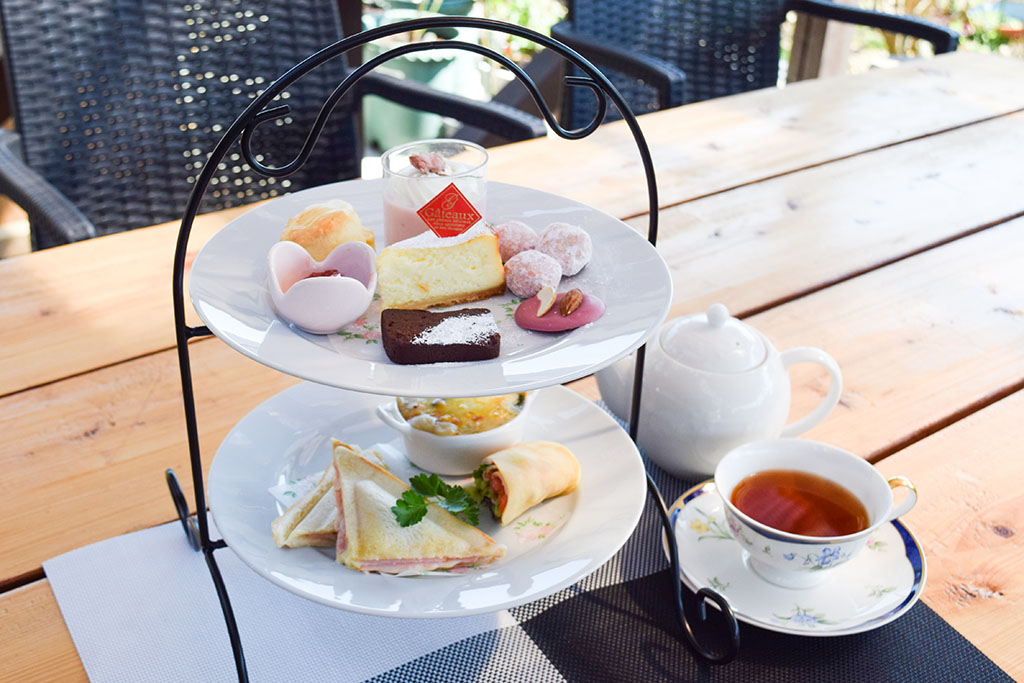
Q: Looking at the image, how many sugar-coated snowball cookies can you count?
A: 3